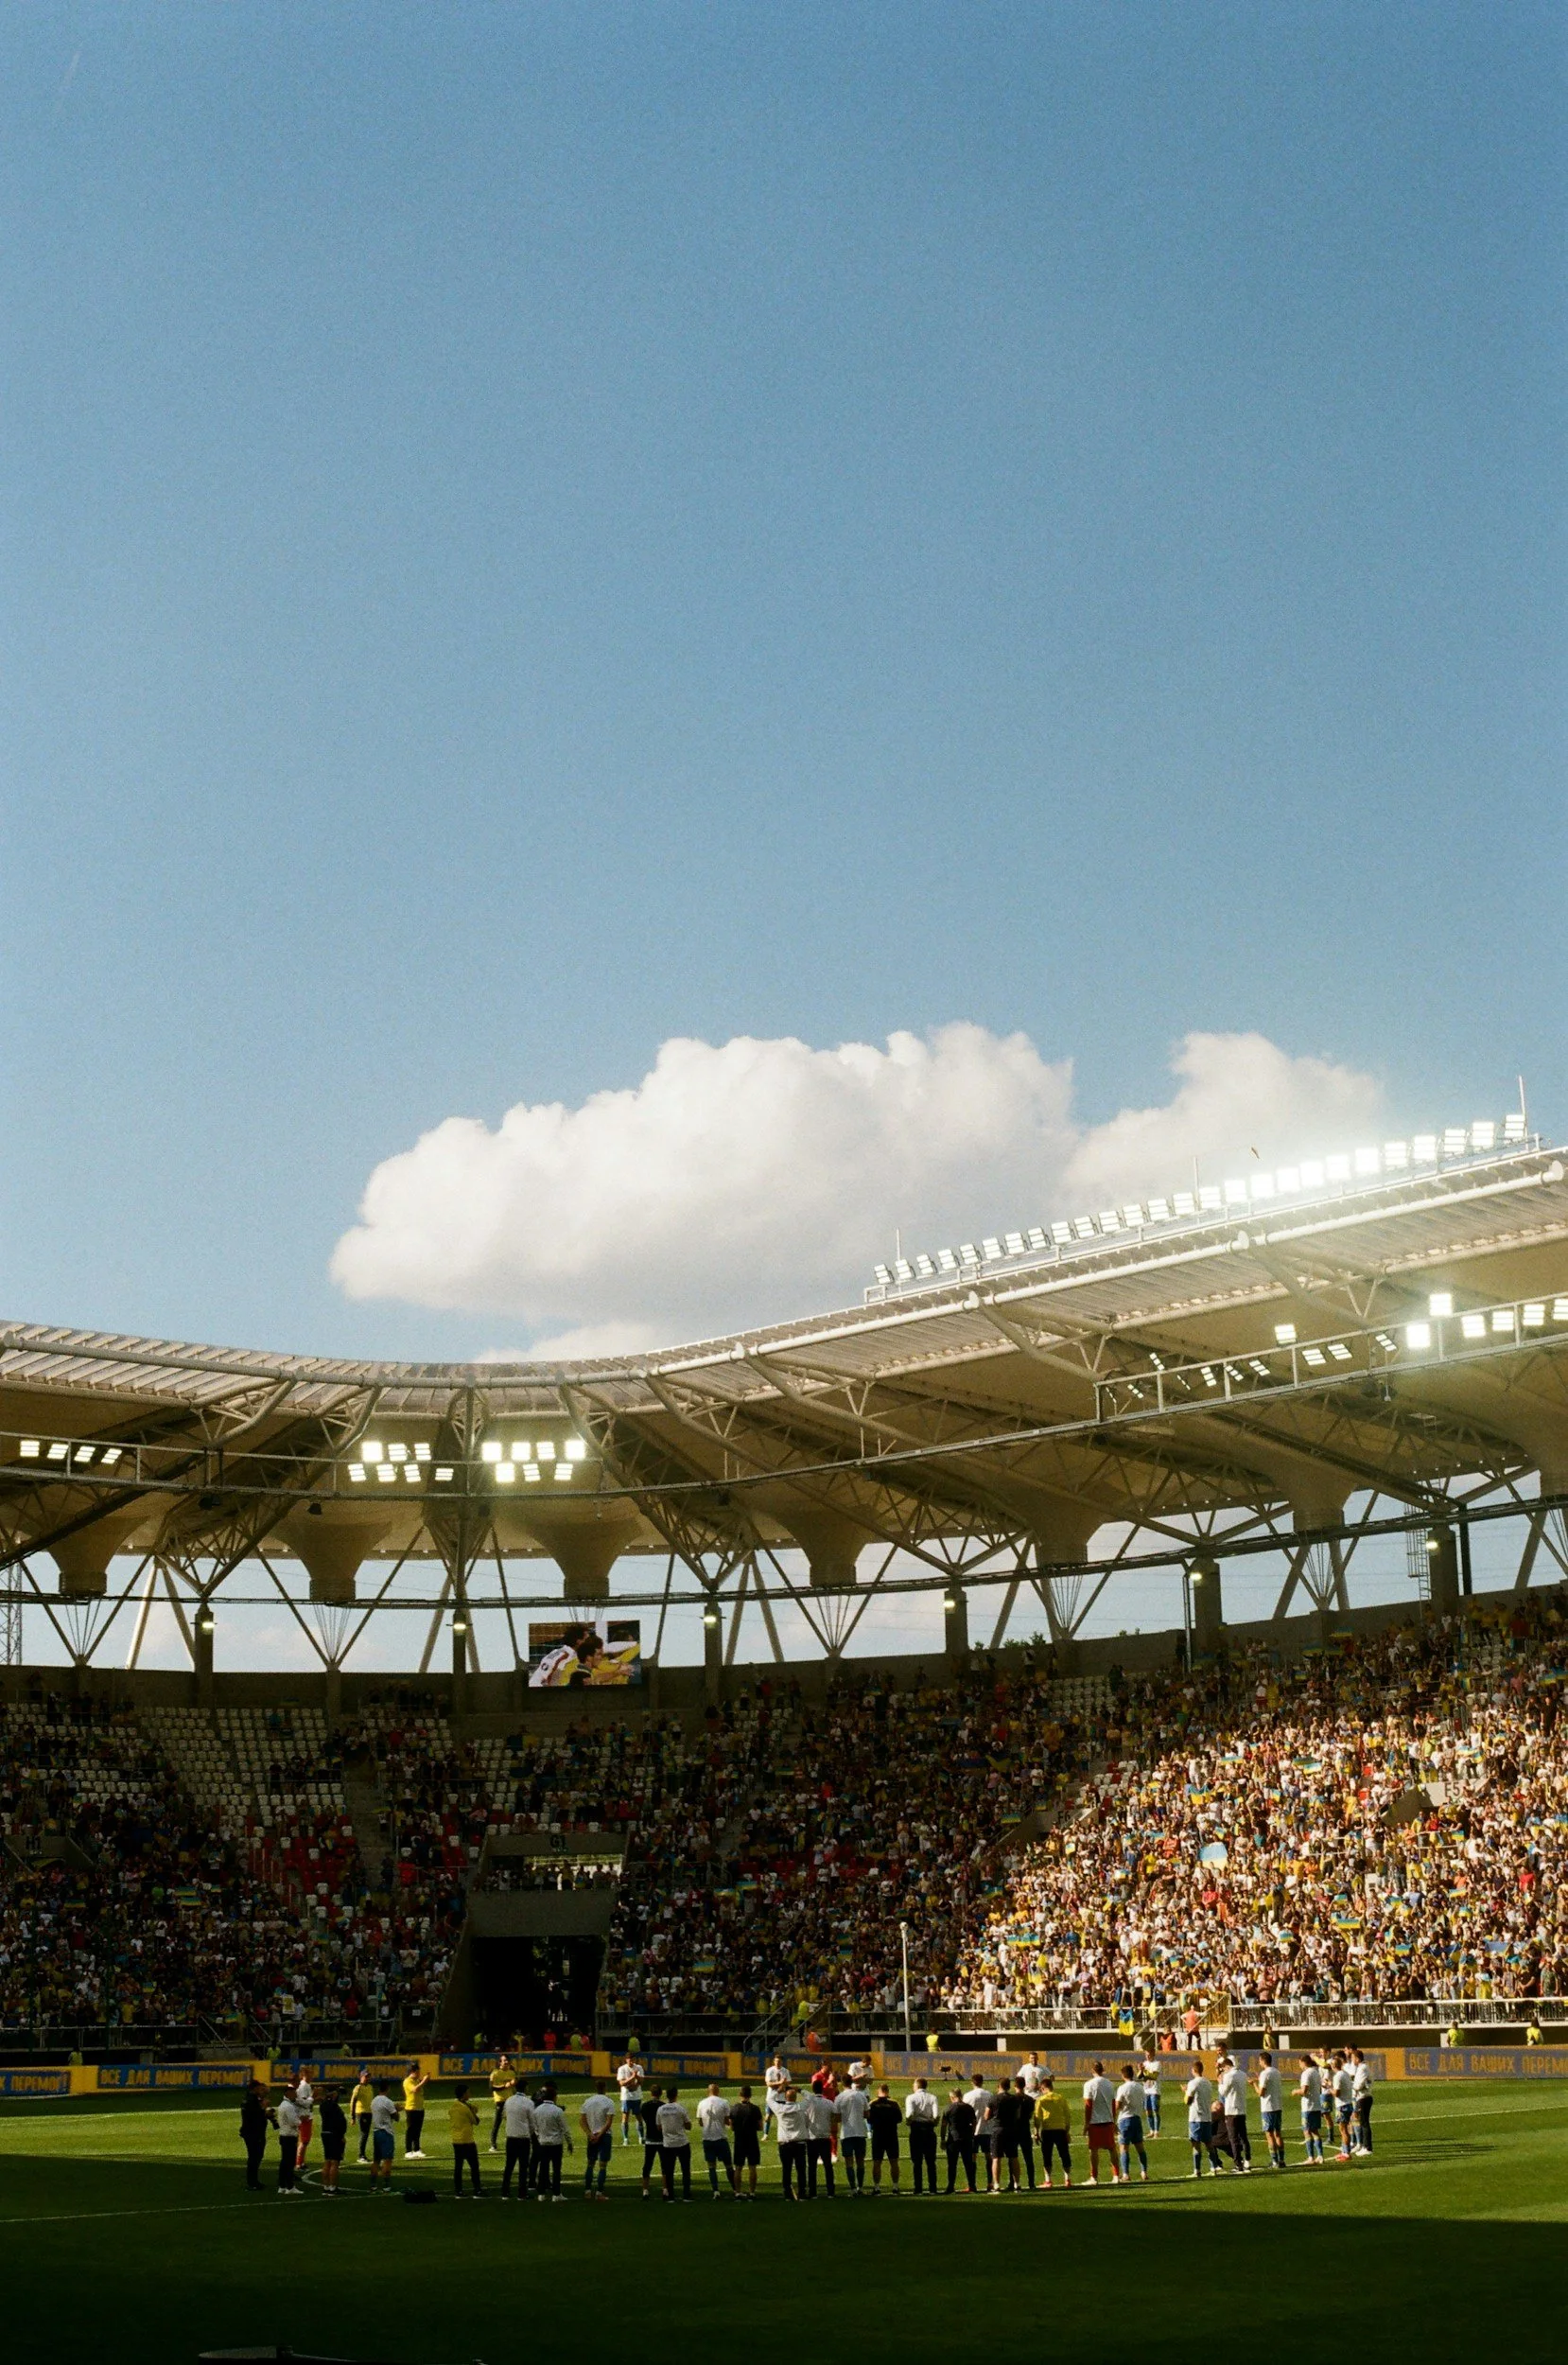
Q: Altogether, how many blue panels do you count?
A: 10